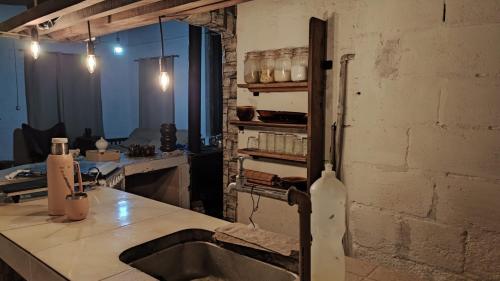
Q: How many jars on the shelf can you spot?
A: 4